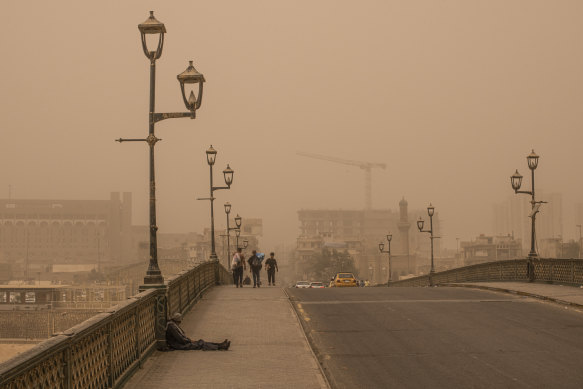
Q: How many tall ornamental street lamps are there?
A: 7